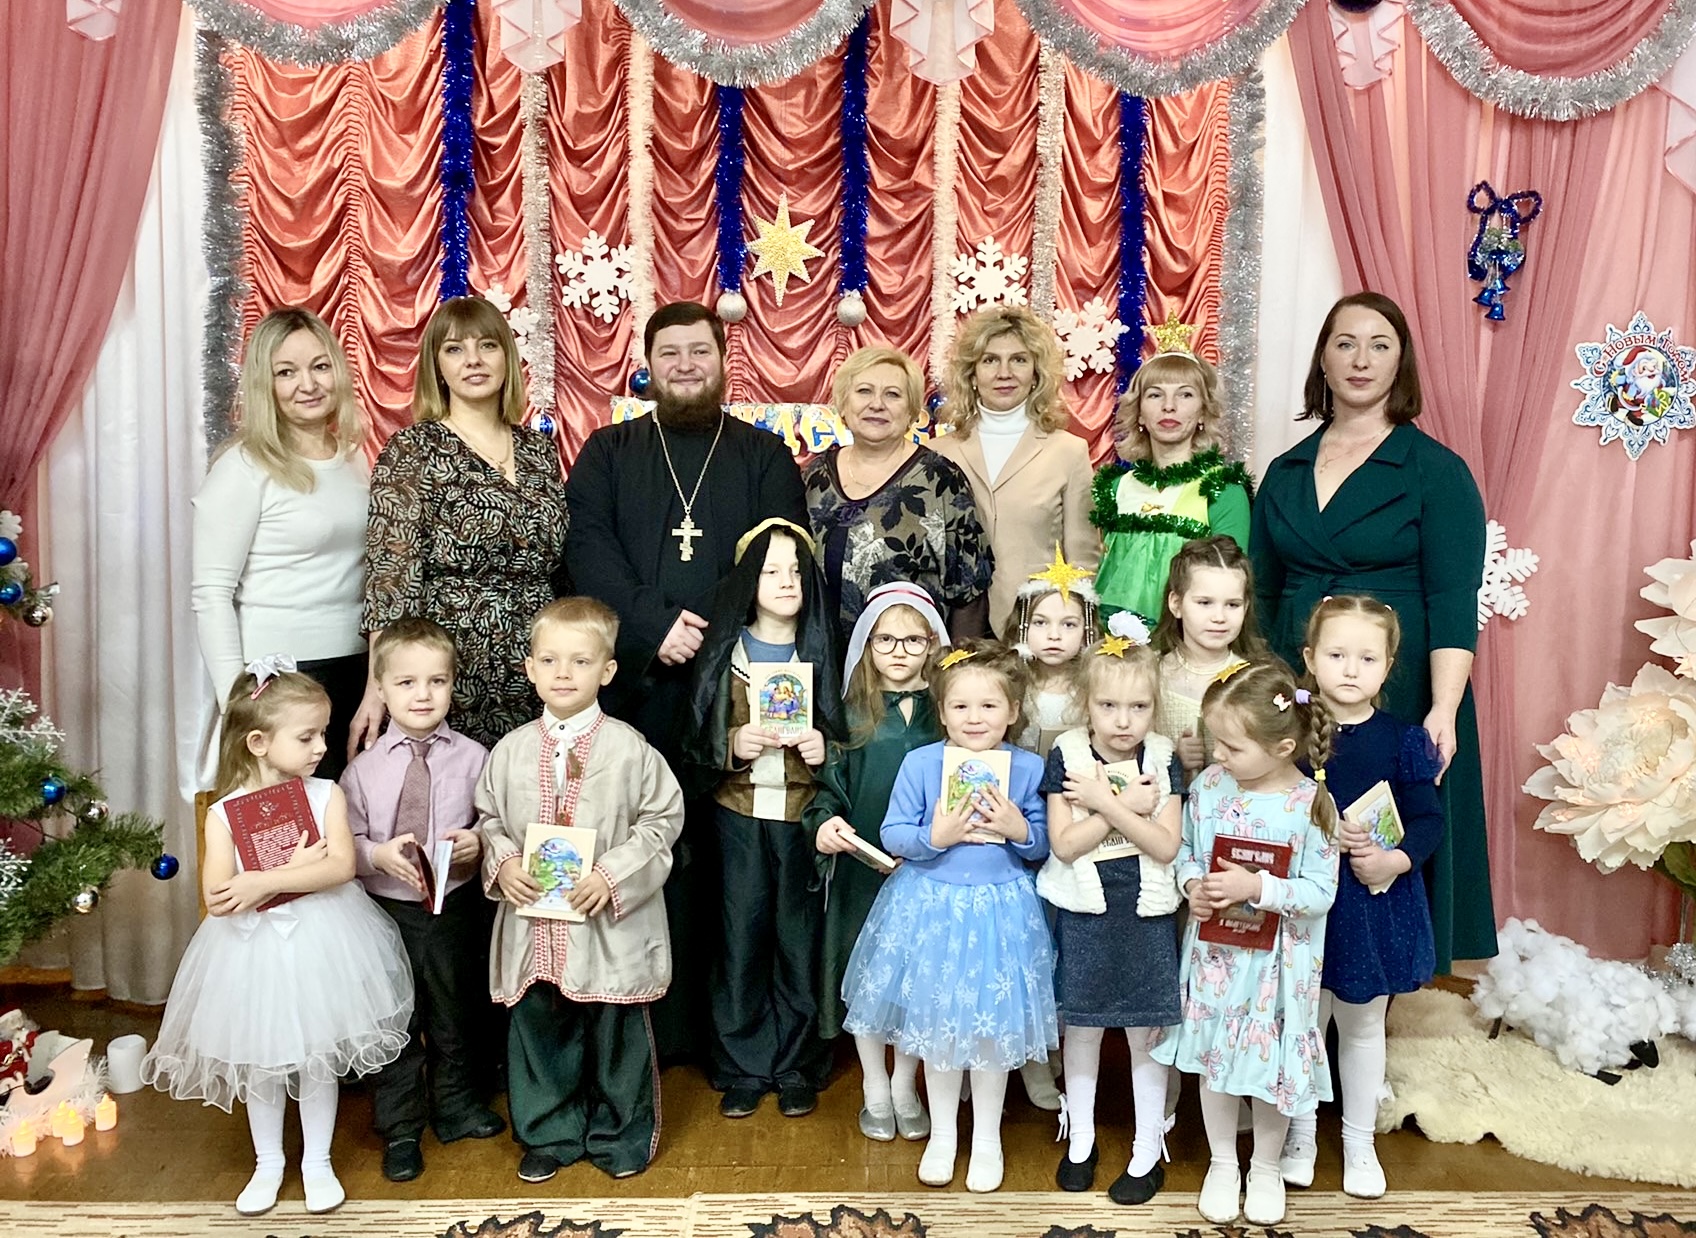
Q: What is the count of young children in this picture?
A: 11